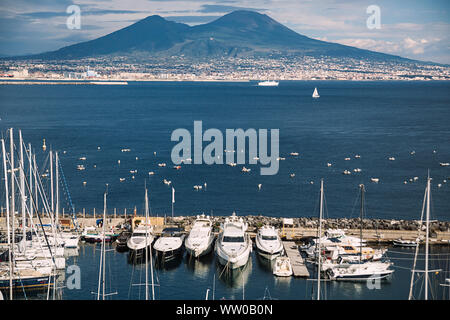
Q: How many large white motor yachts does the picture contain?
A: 5